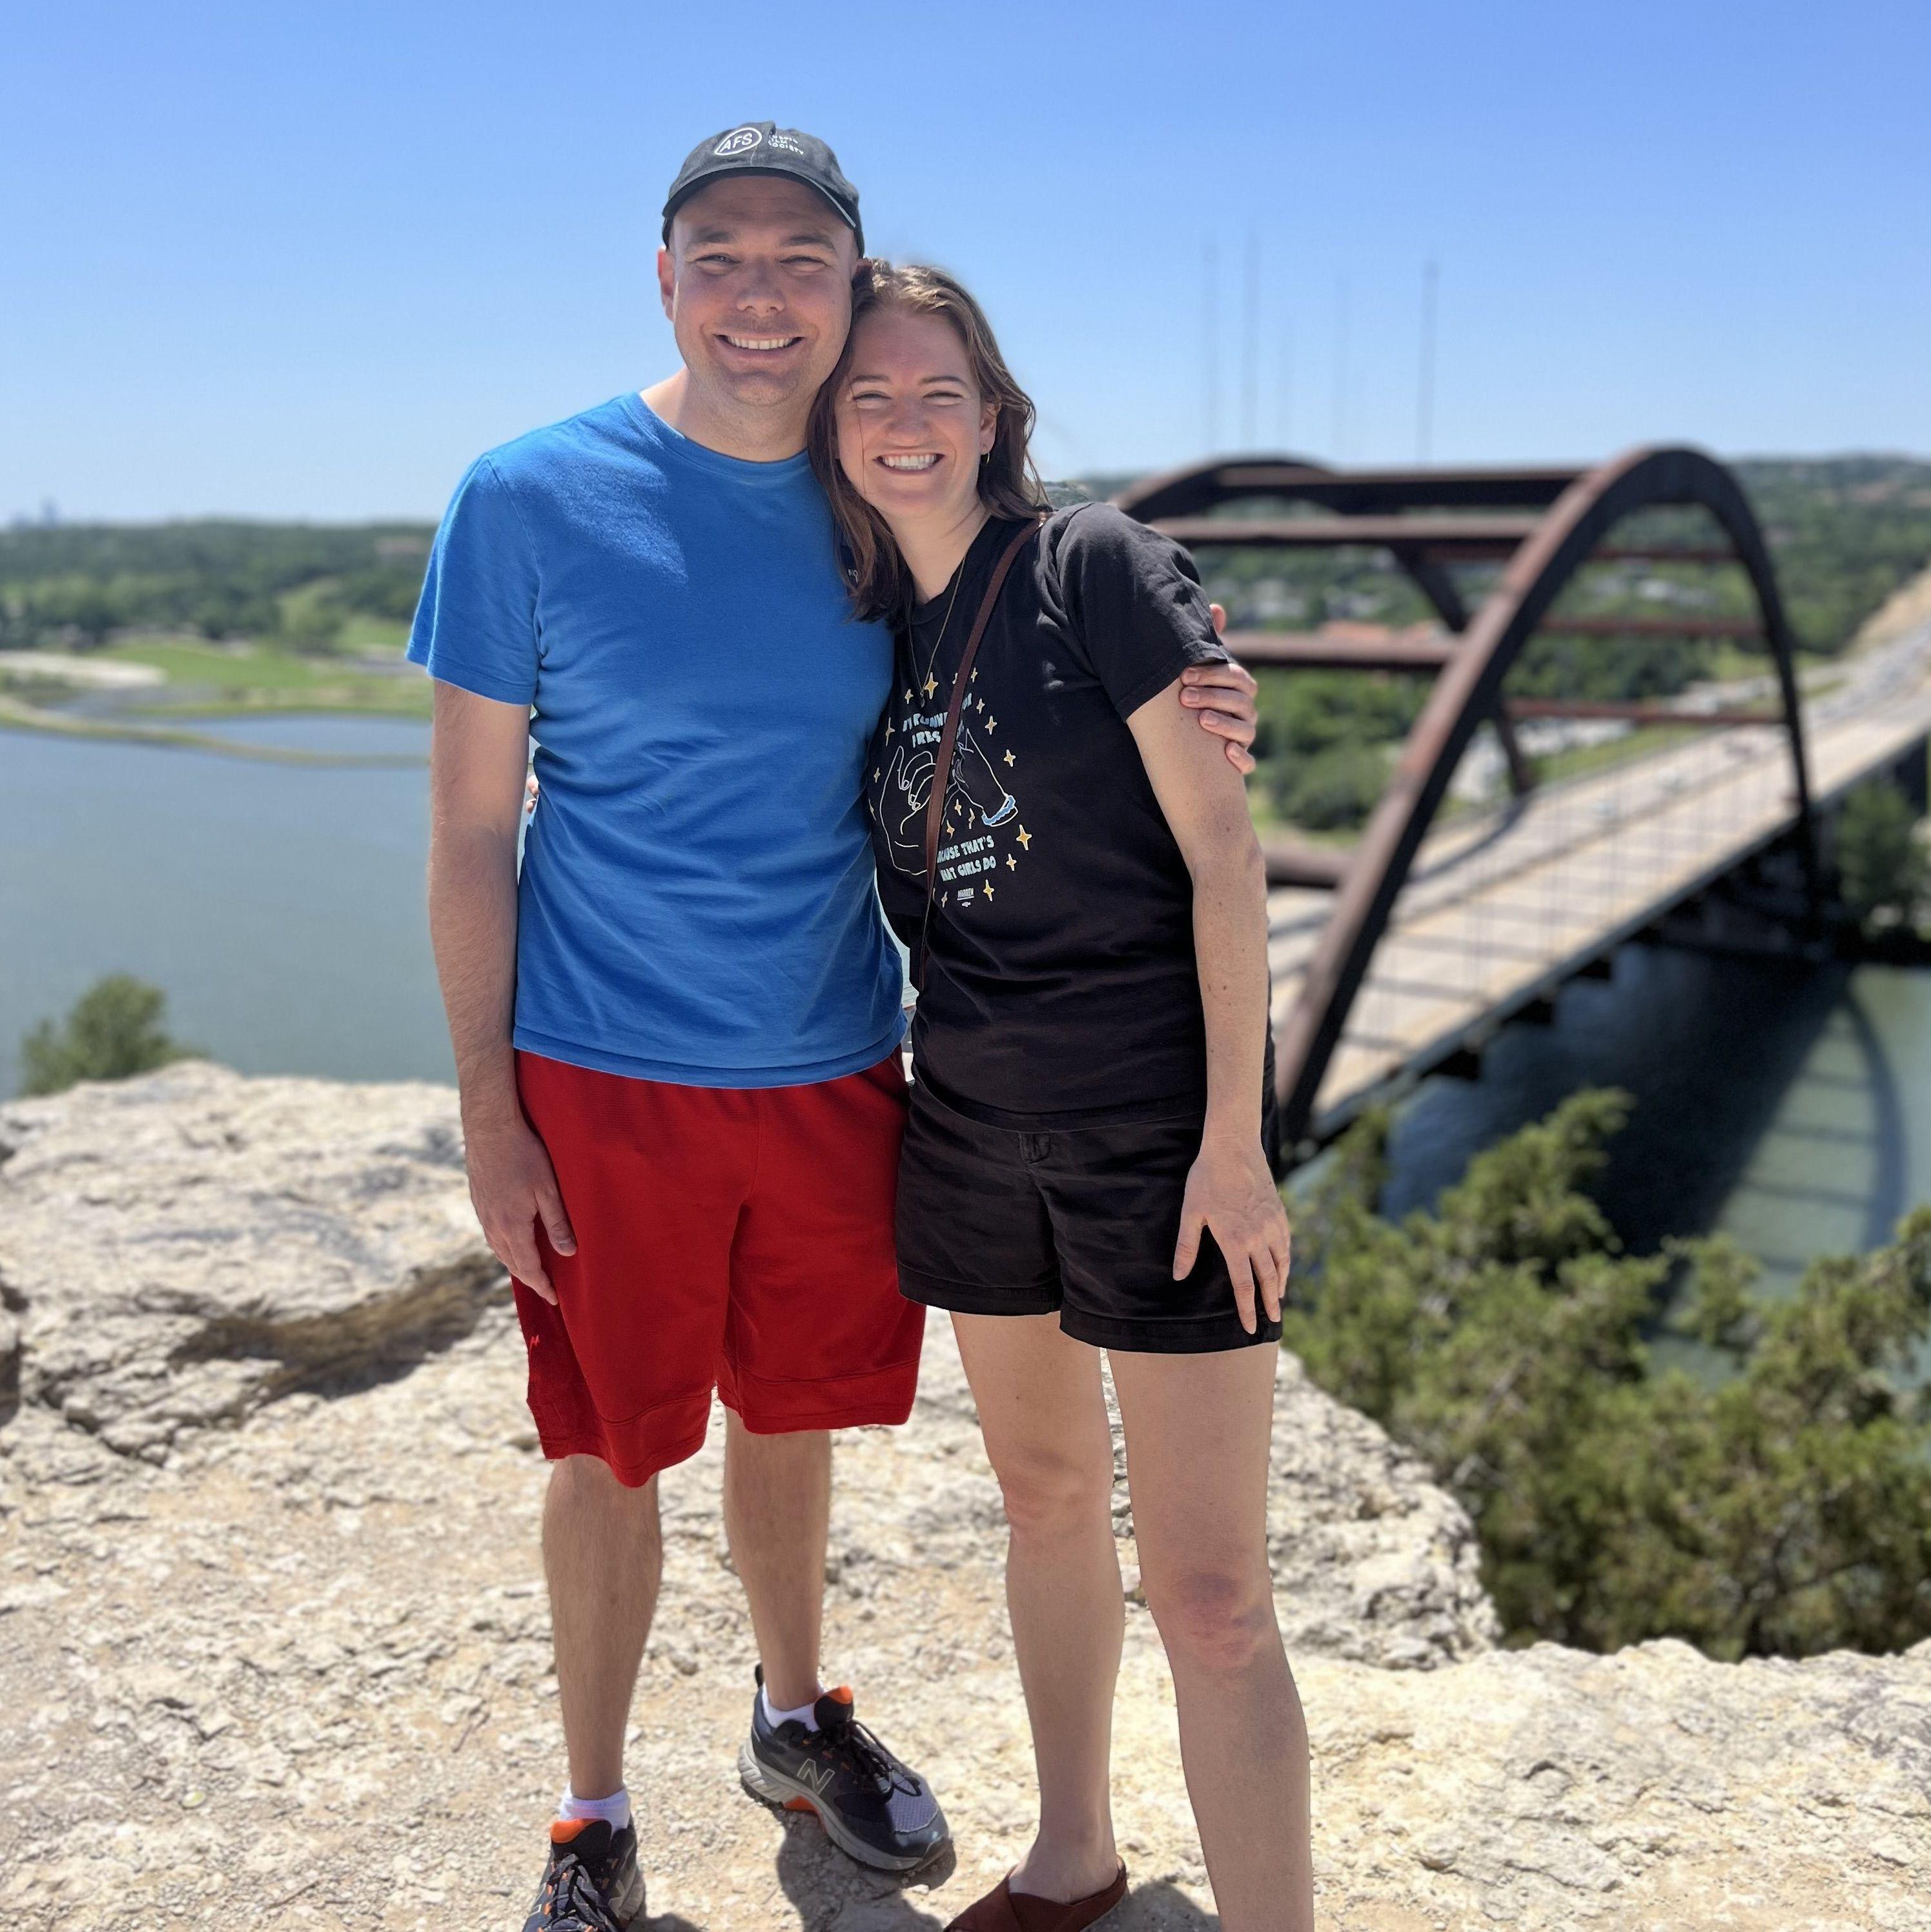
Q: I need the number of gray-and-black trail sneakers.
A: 2